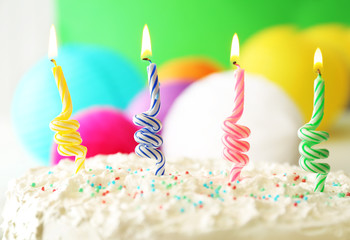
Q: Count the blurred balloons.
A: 7